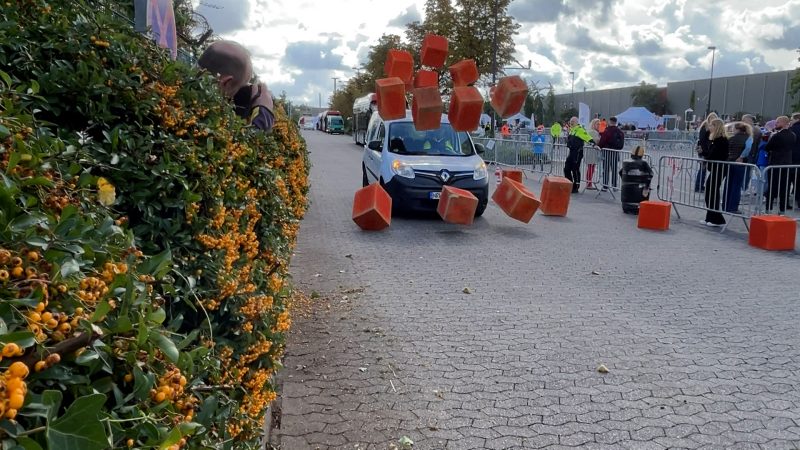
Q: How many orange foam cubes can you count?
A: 15